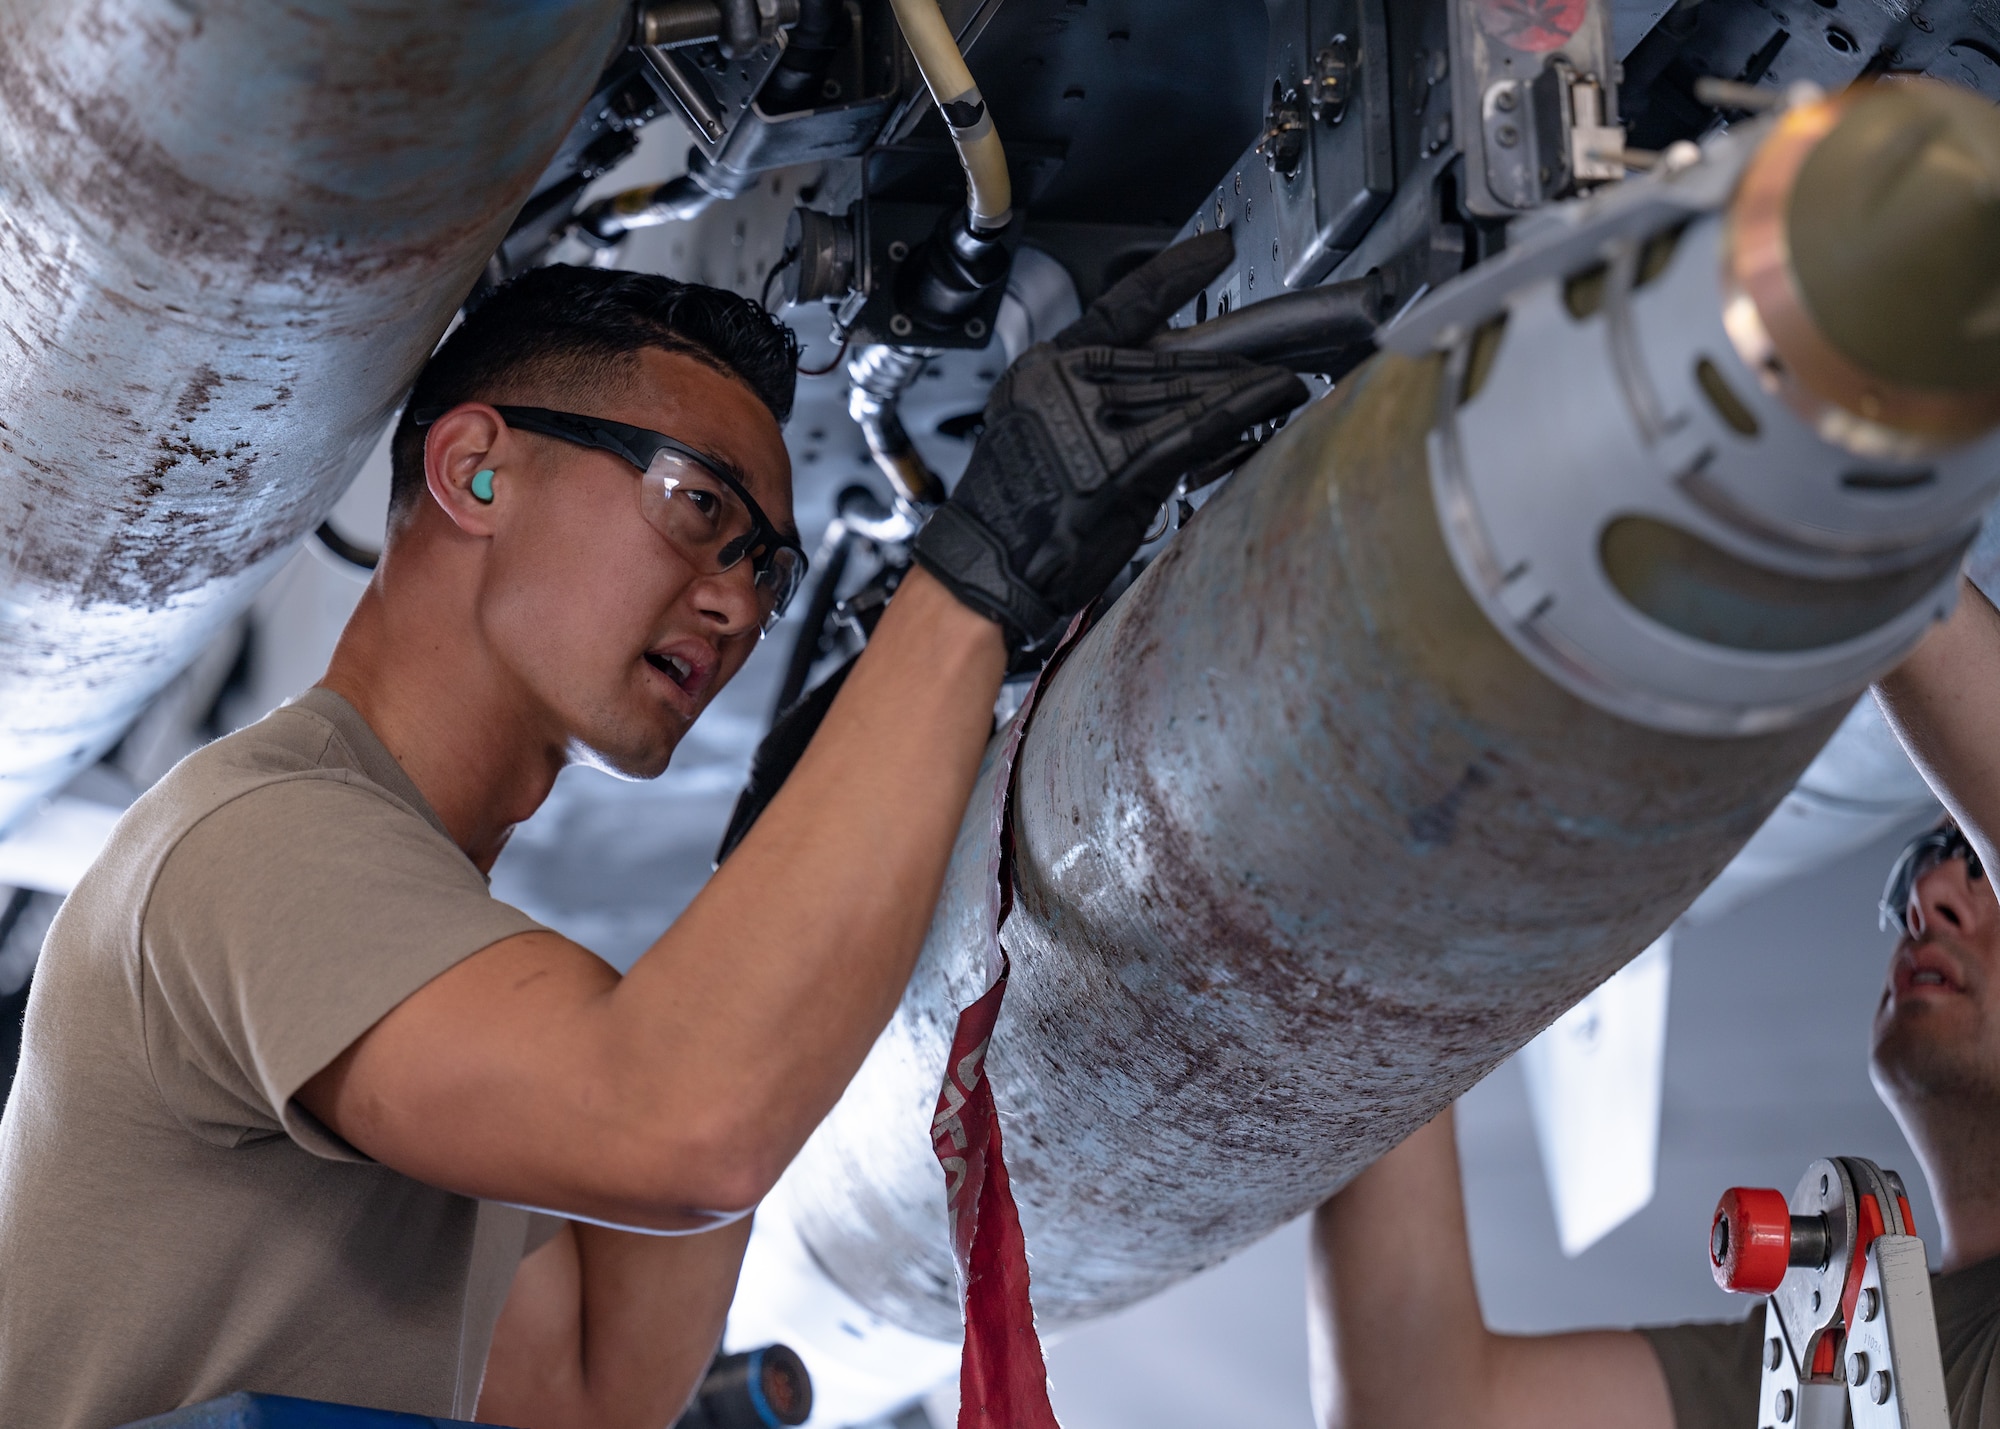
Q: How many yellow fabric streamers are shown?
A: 0